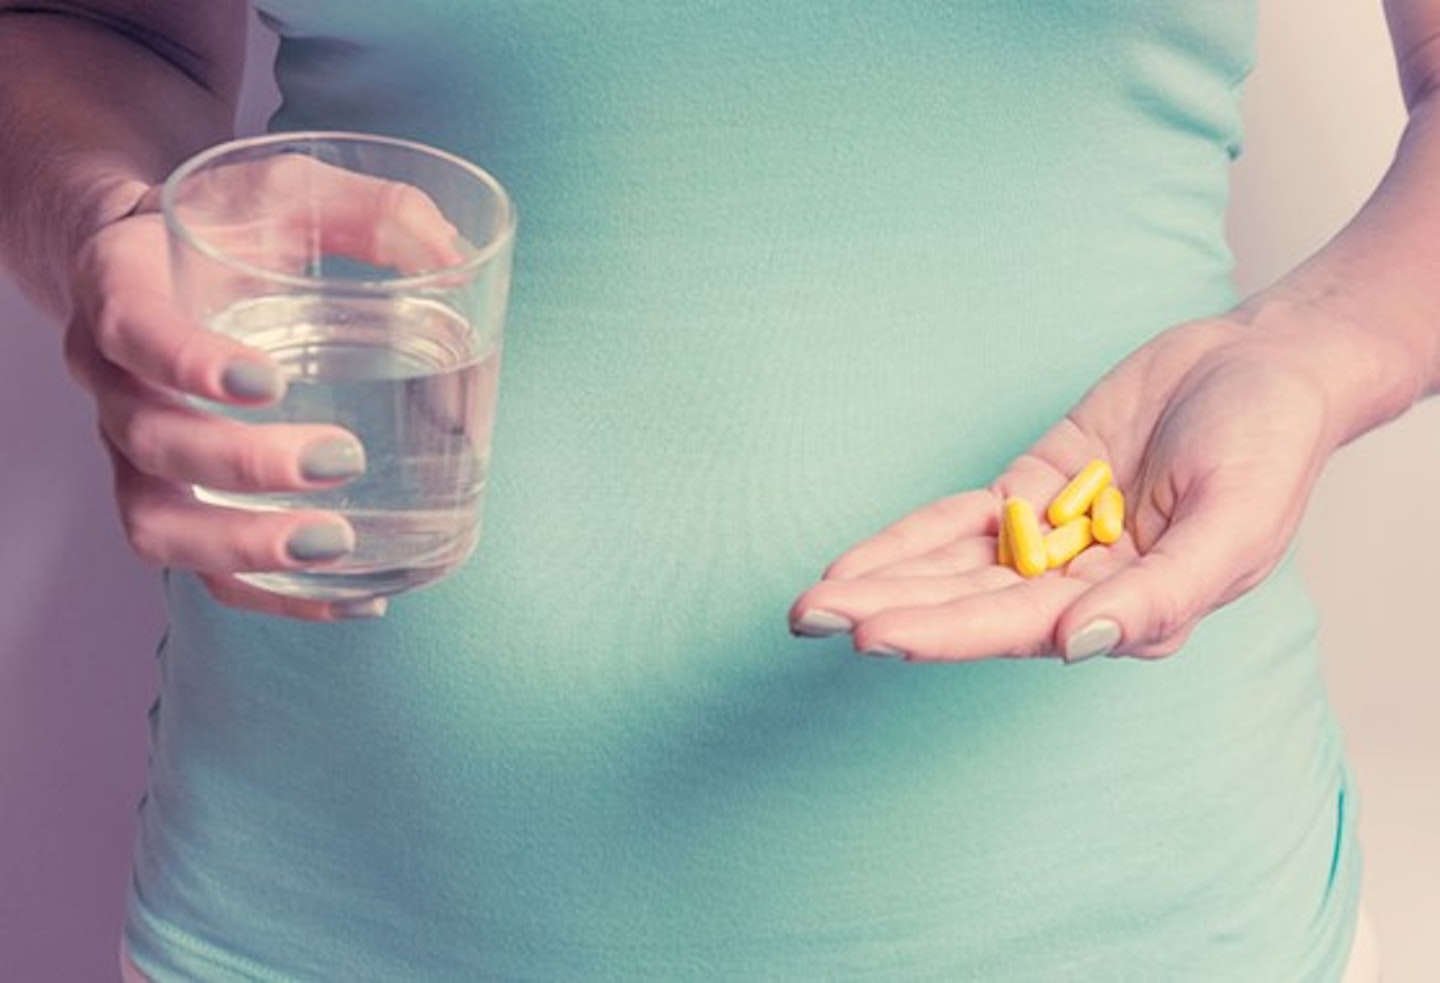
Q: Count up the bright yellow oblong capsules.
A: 5